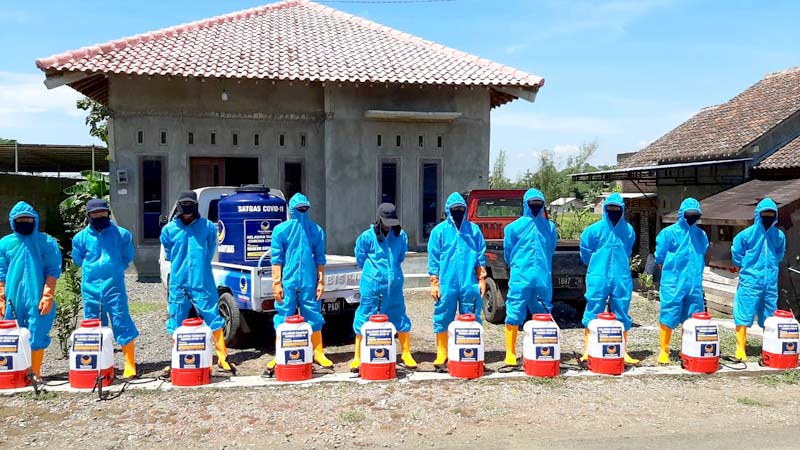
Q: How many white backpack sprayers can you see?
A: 10